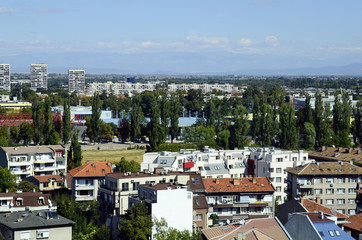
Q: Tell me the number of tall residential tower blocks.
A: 3